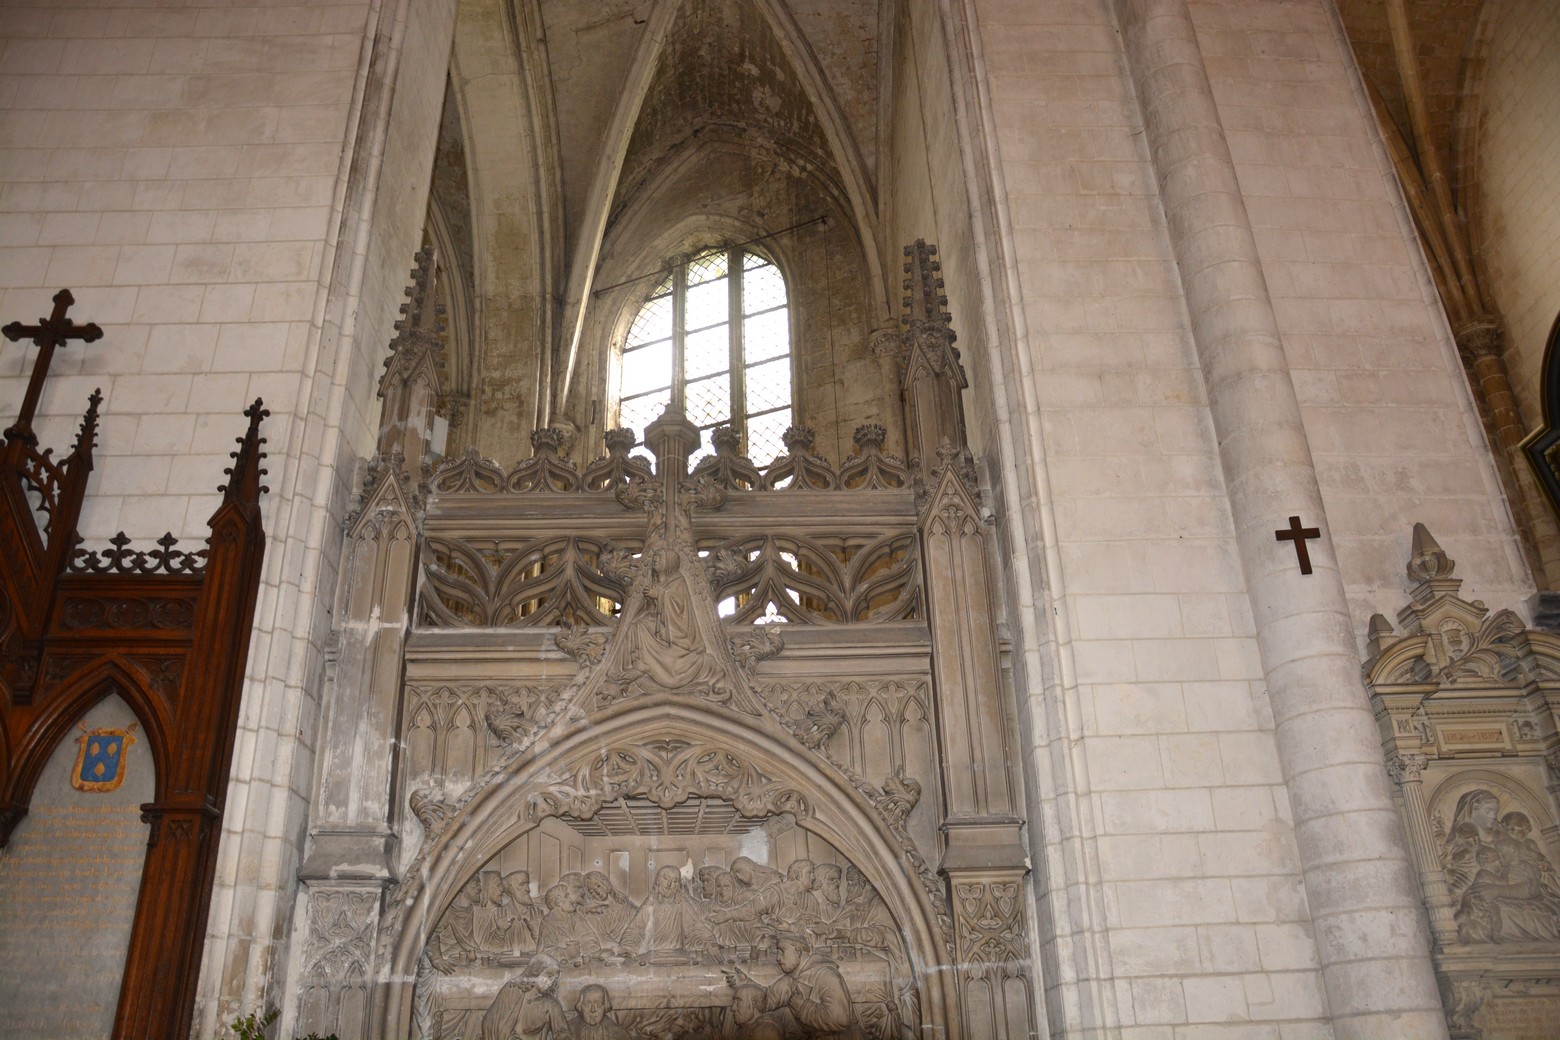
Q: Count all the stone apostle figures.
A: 12